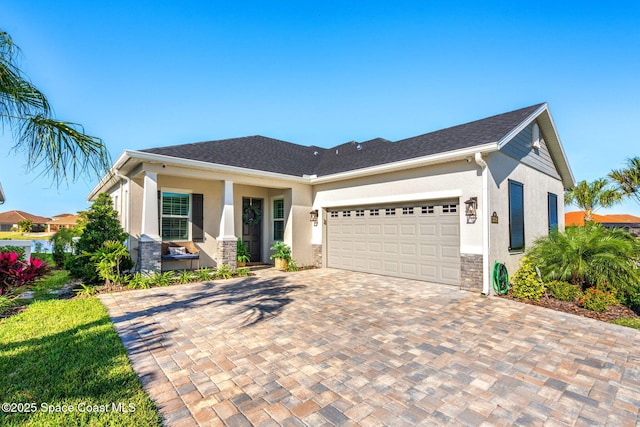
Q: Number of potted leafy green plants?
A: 2